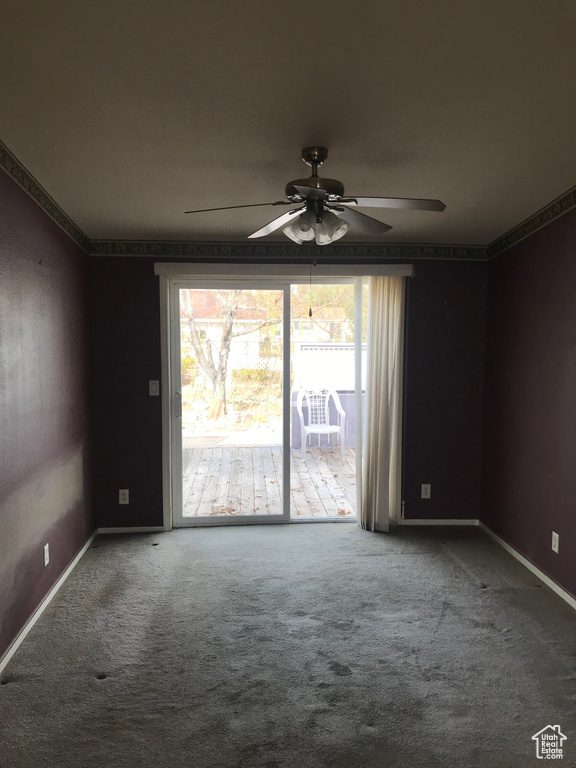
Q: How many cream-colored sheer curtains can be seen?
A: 1